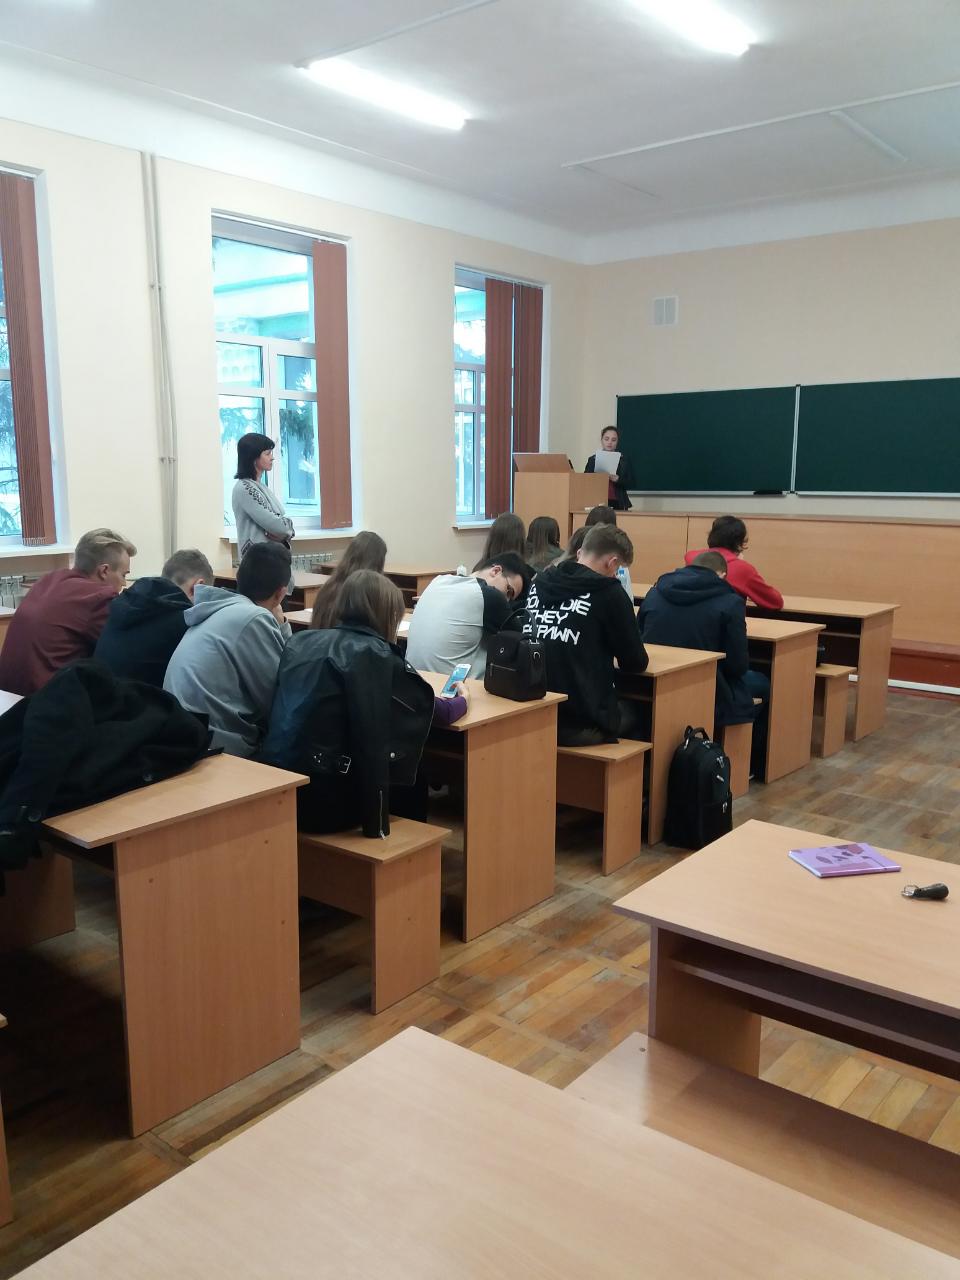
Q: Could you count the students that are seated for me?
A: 13